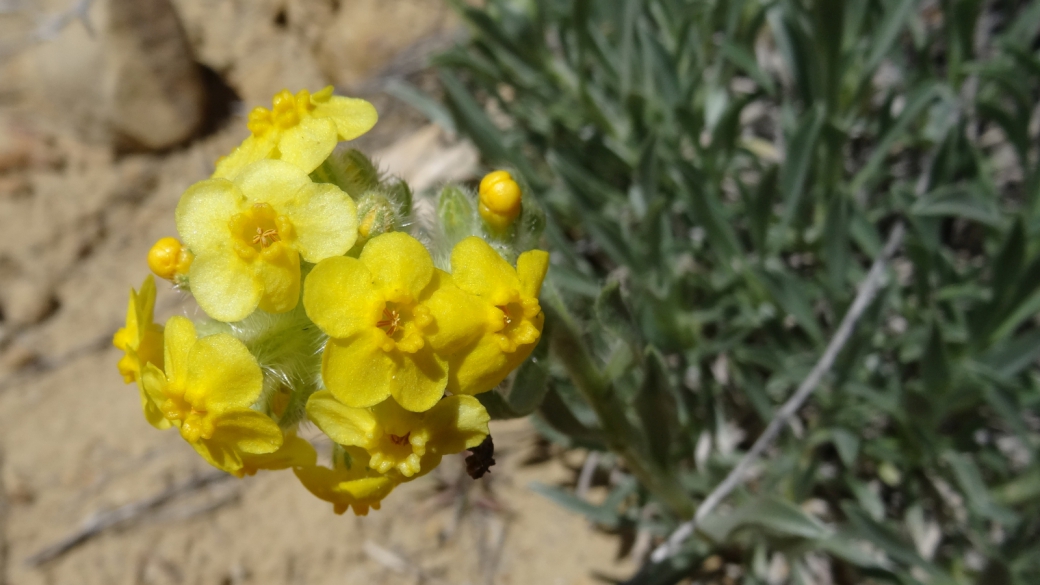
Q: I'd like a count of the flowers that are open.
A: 9